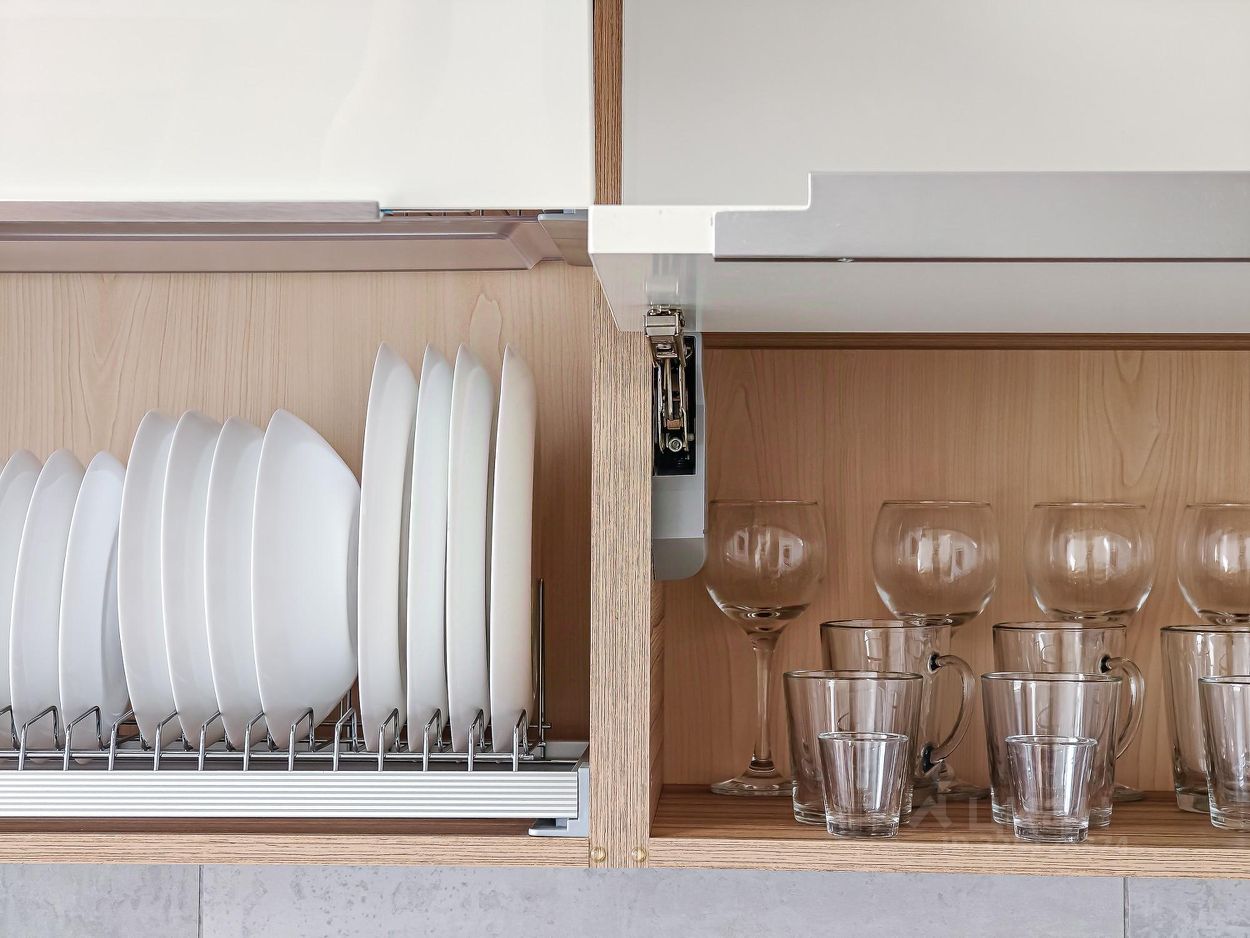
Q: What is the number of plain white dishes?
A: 11